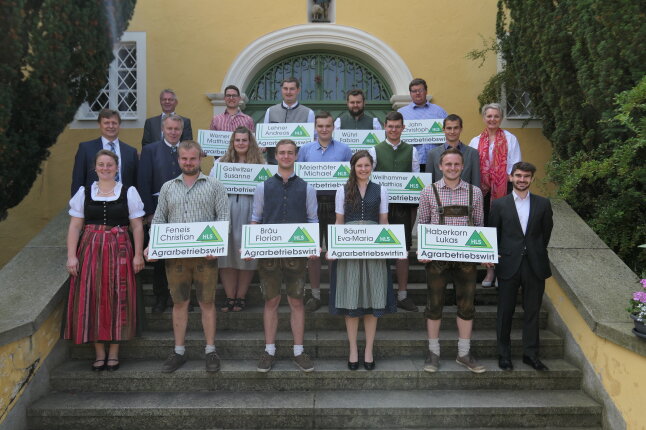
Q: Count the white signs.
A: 11